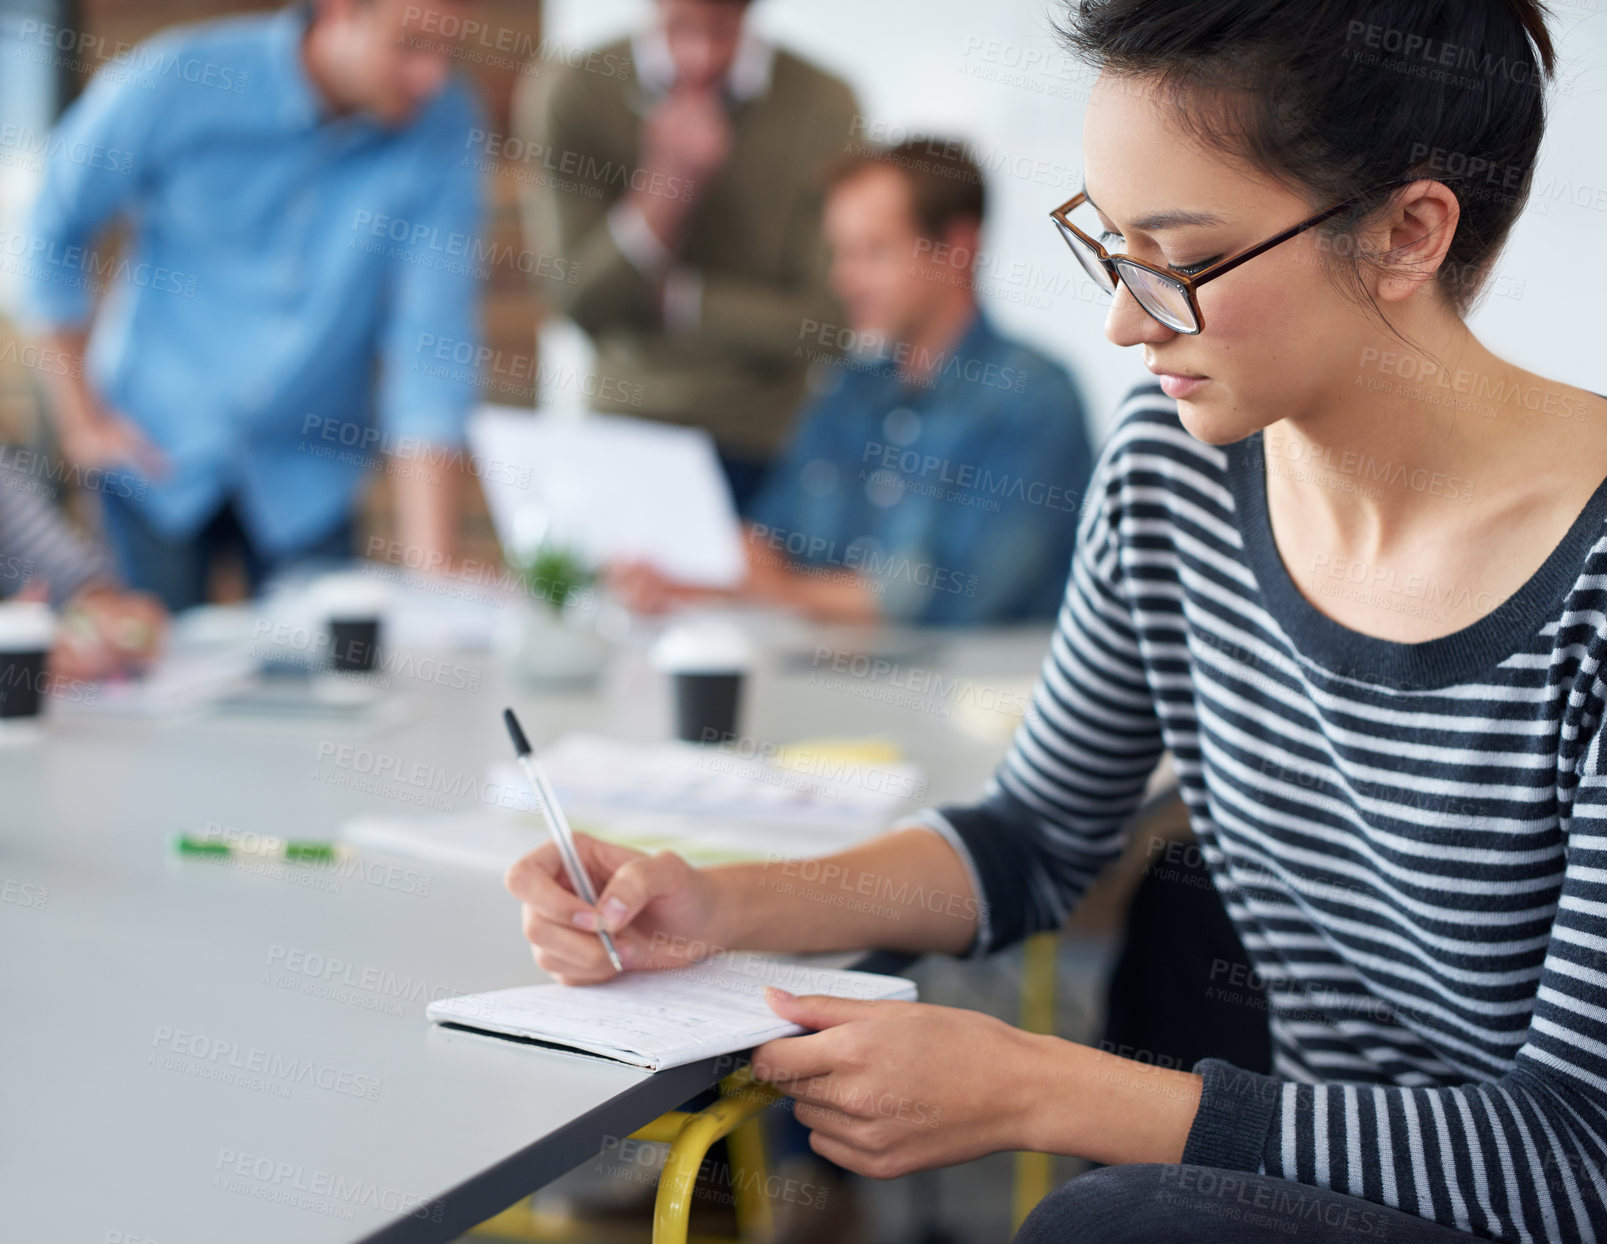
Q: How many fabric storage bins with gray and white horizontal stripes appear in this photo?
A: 0